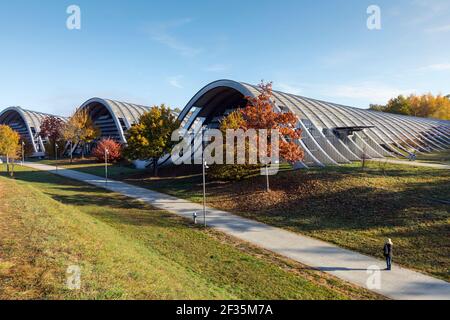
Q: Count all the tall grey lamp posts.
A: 4